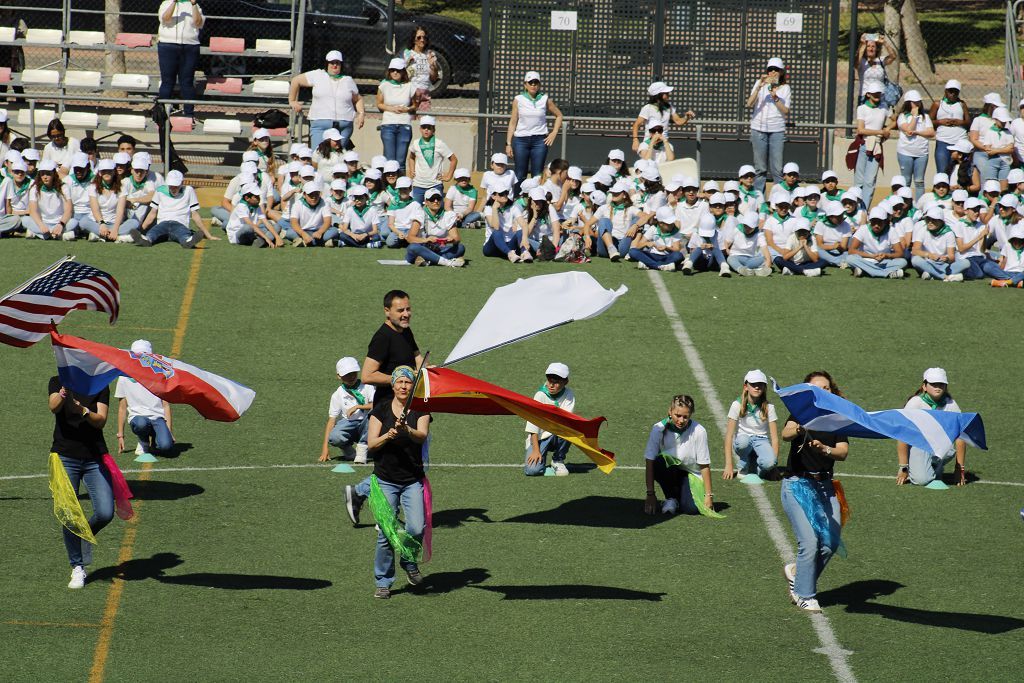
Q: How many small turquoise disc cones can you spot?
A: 5